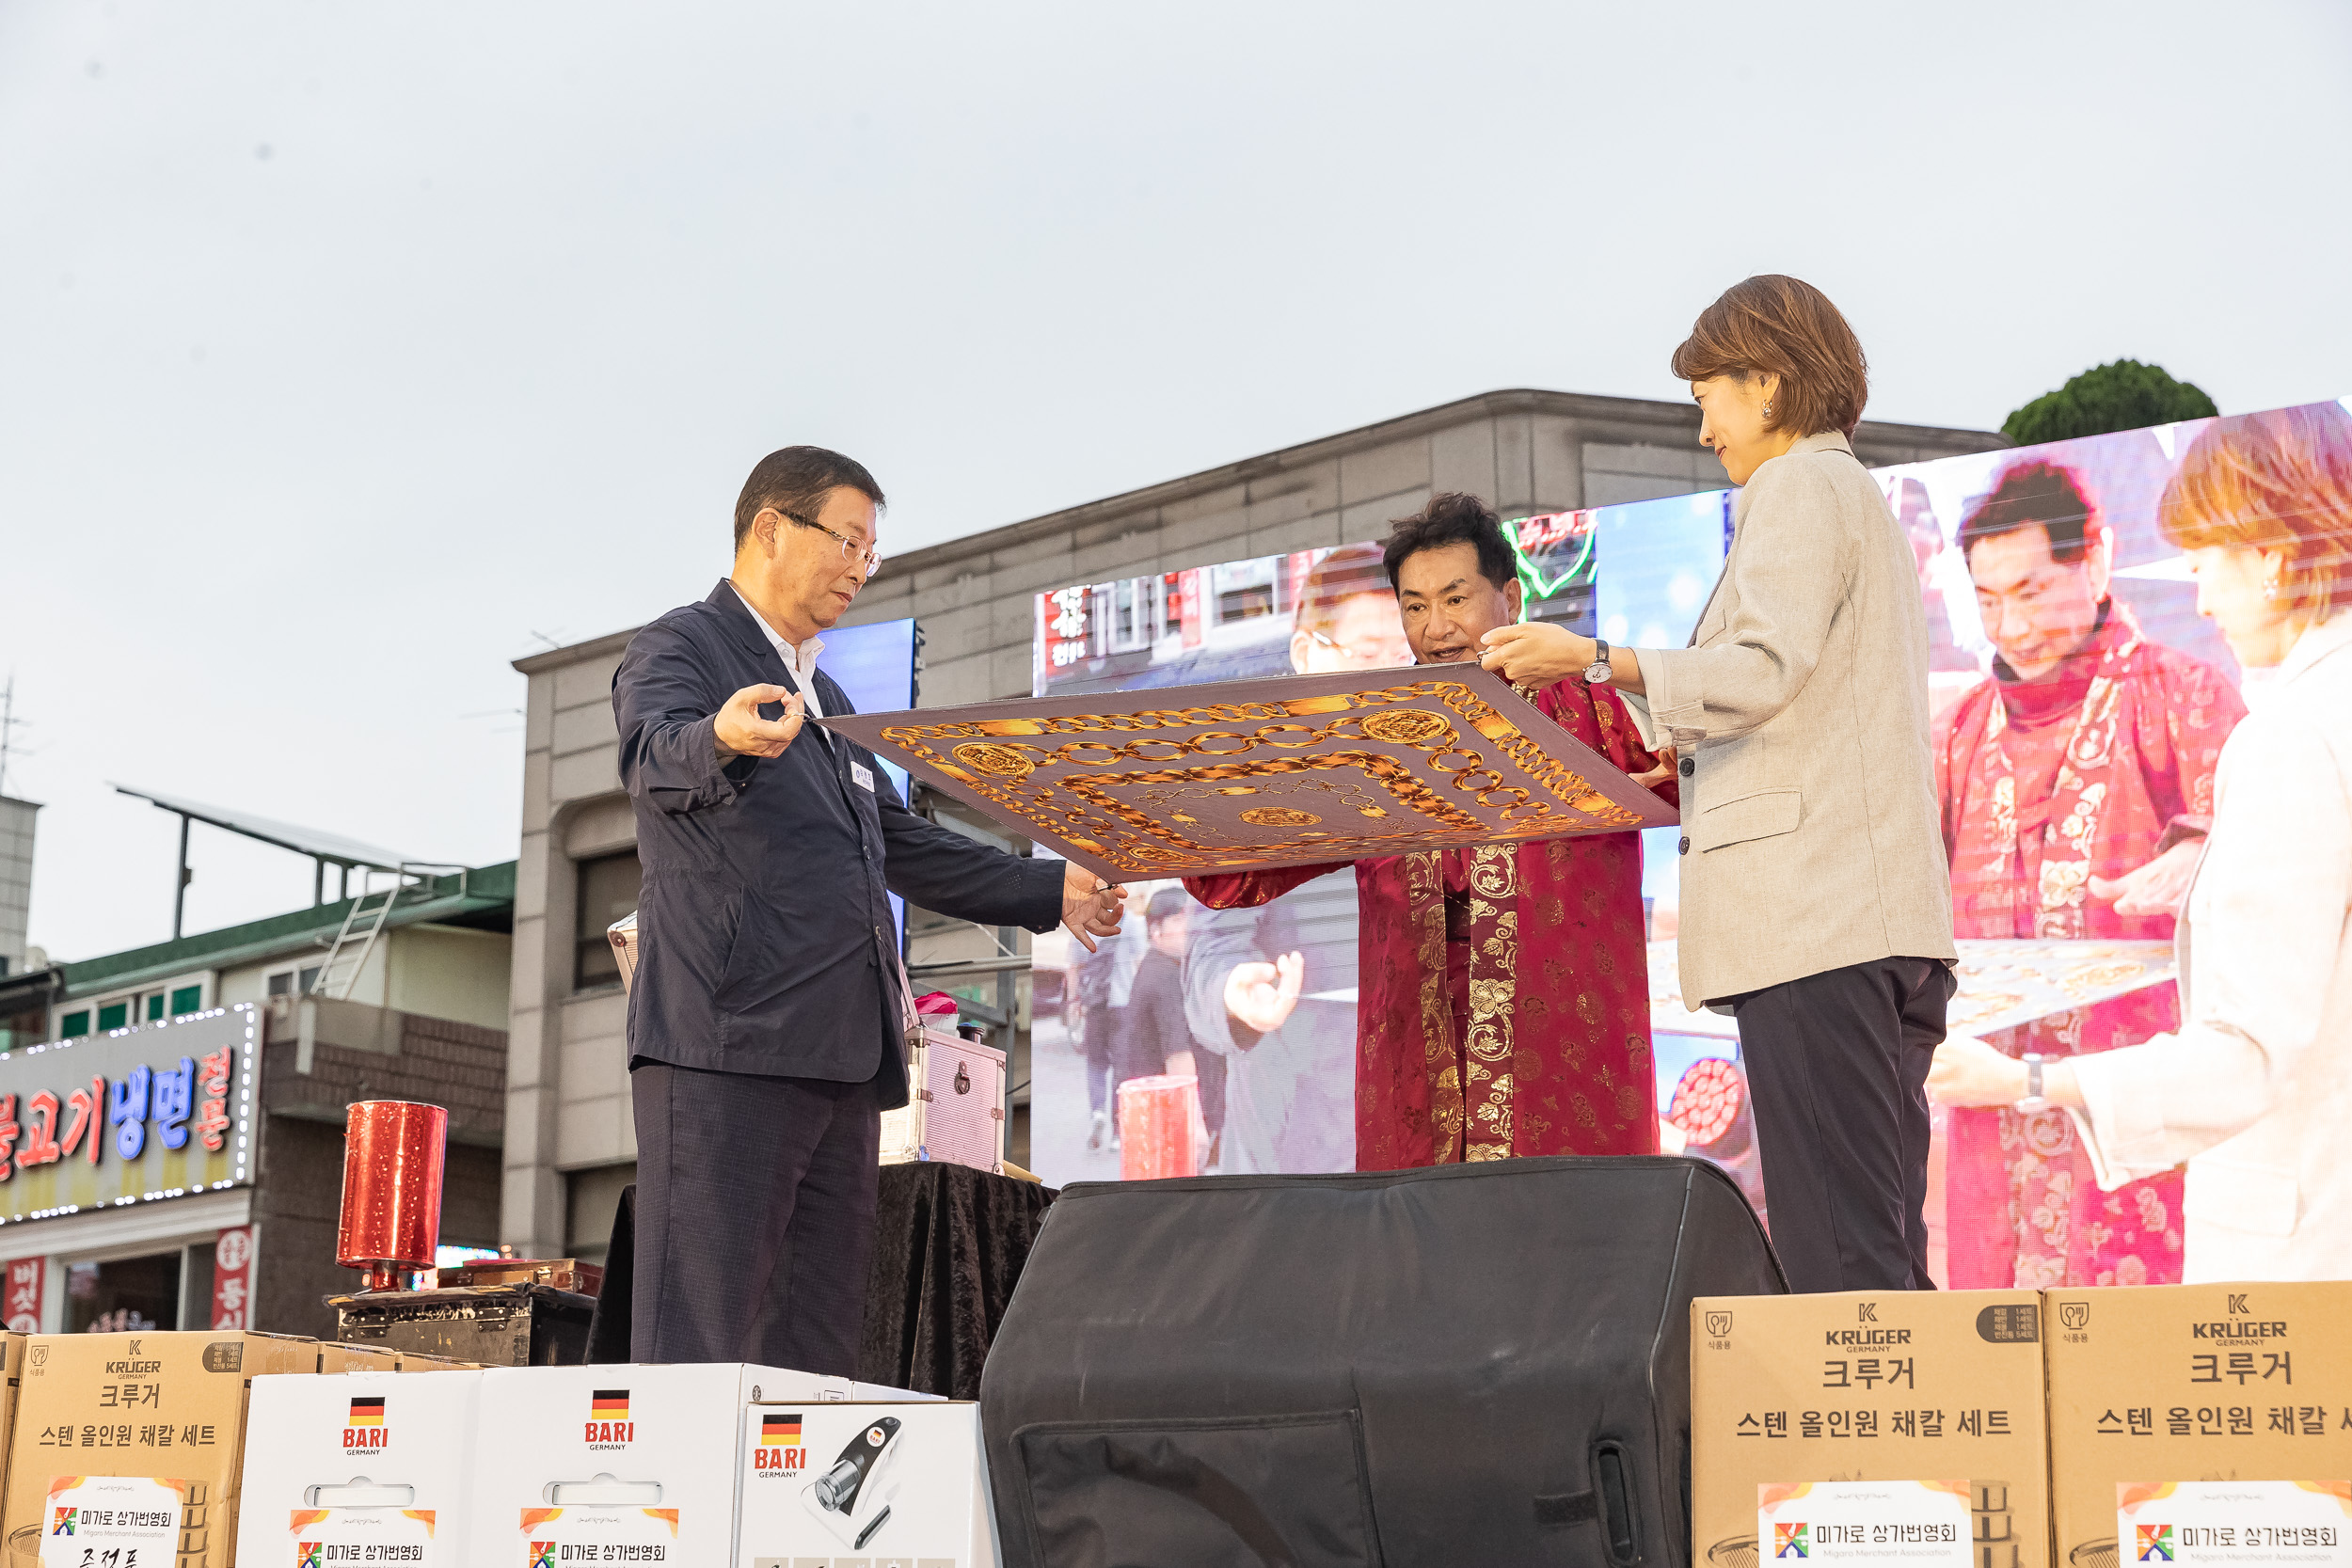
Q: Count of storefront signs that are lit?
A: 1